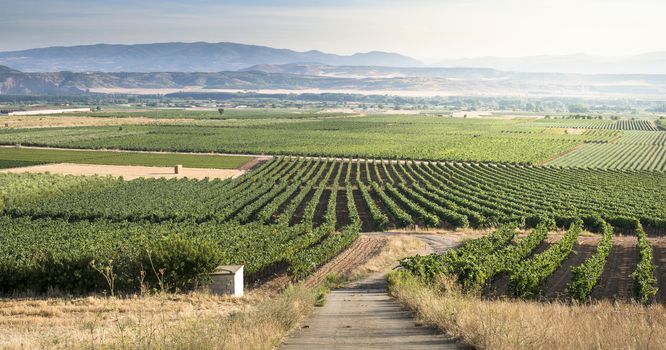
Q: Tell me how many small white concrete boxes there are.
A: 1